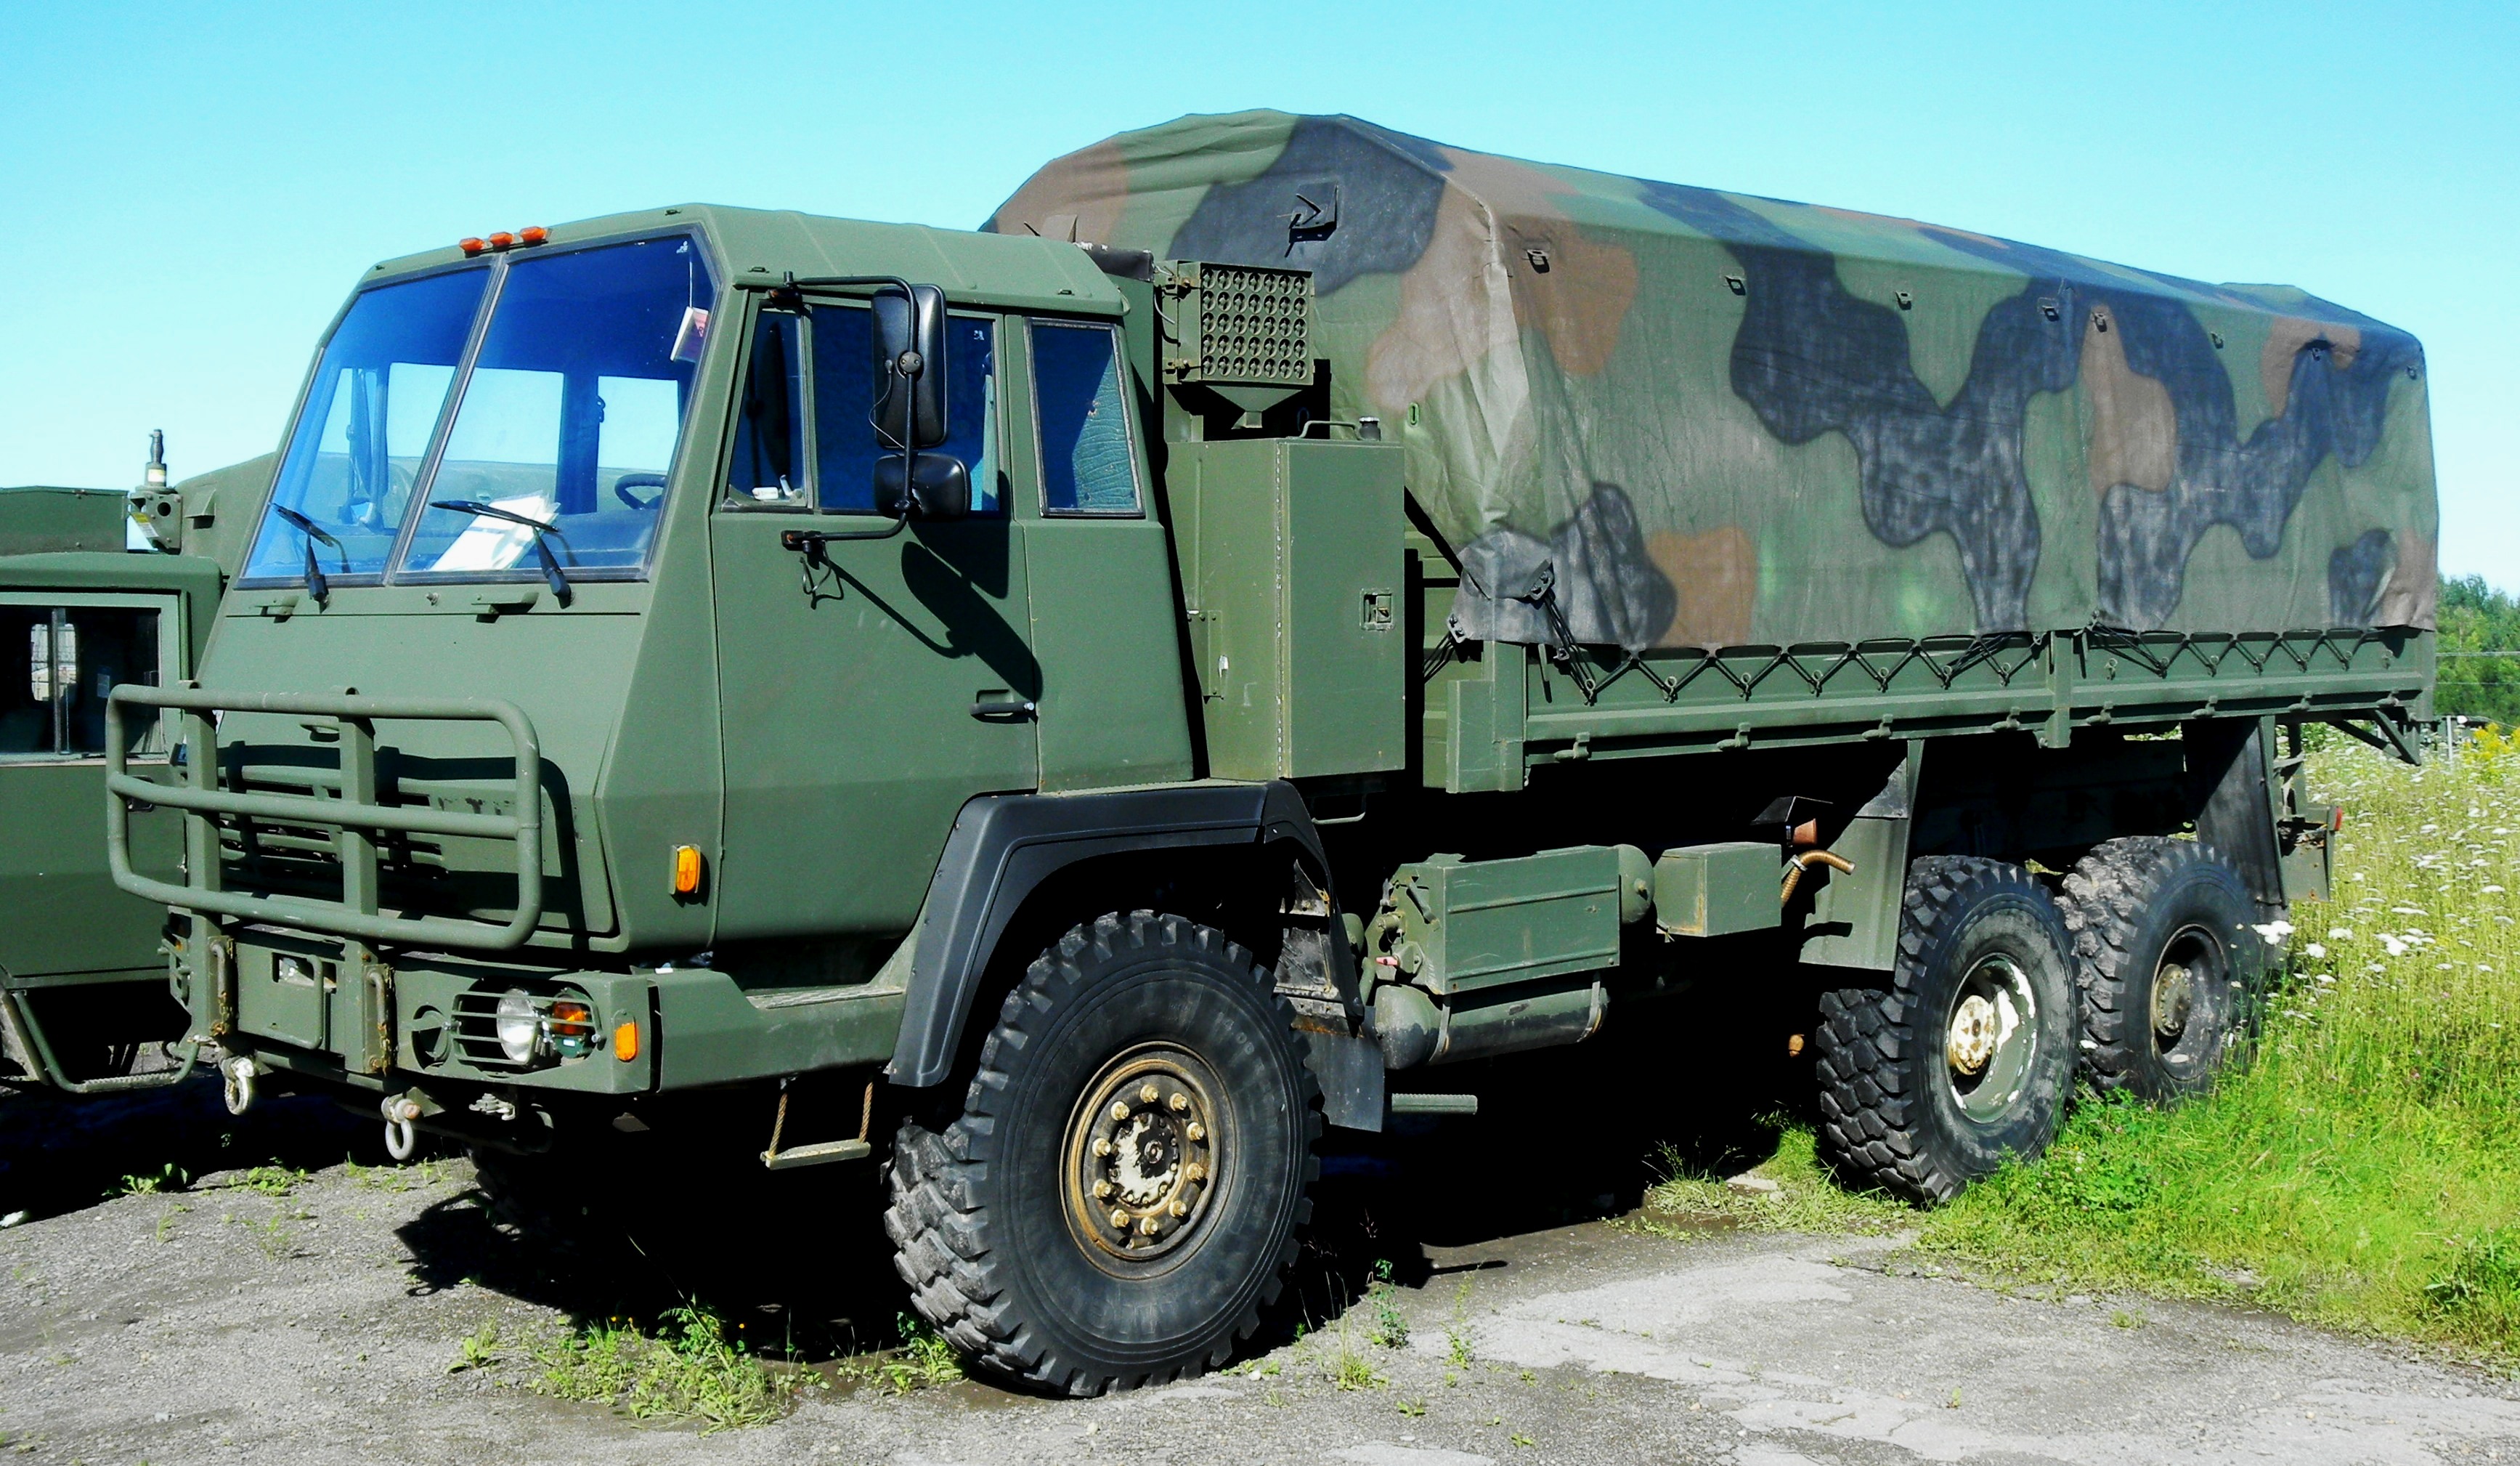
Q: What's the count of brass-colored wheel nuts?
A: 10